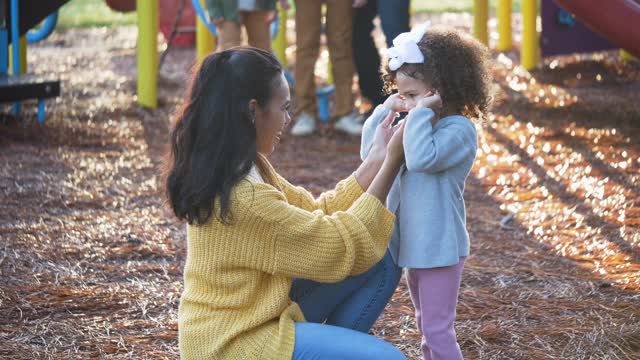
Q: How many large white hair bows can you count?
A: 1